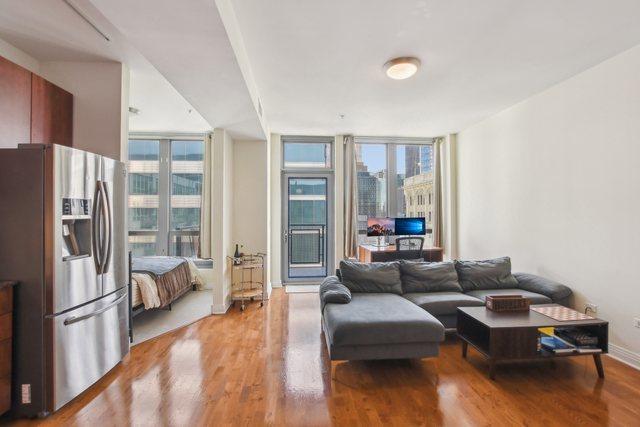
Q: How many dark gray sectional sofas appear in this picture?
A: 1